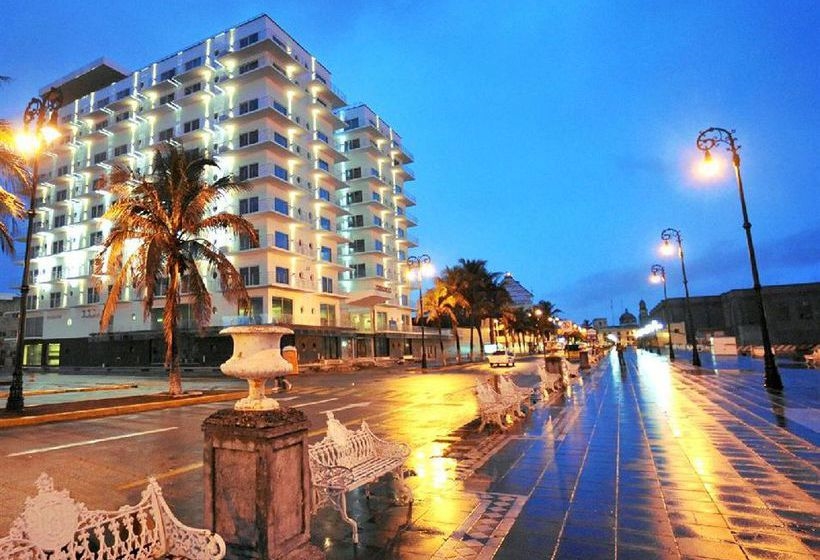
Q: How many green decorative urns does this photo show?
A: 0